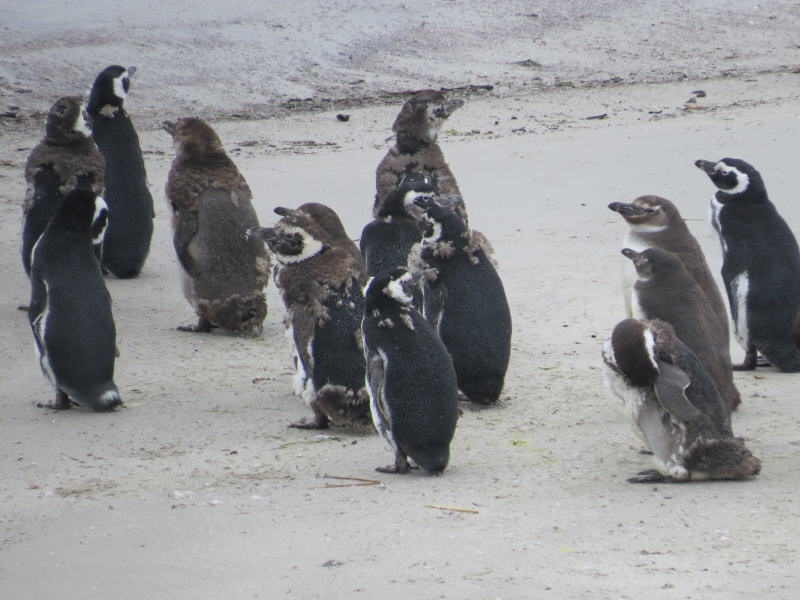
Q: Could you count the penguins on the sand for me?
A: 14